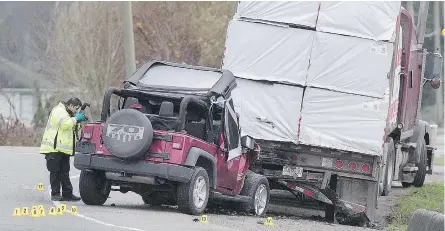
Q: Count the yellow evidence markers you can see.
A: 13